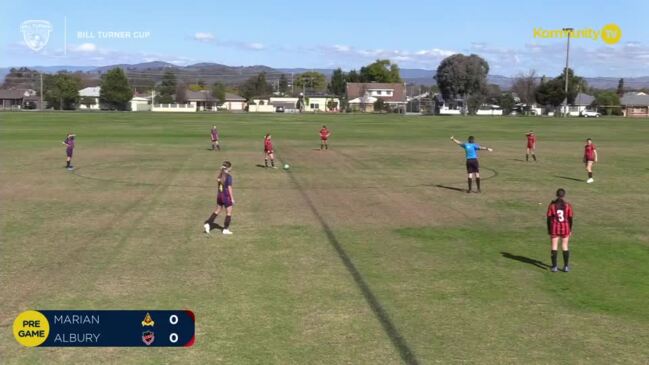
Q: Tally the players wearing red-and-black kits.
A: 5